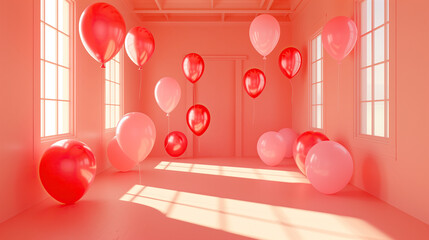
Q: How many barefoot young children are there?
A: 0